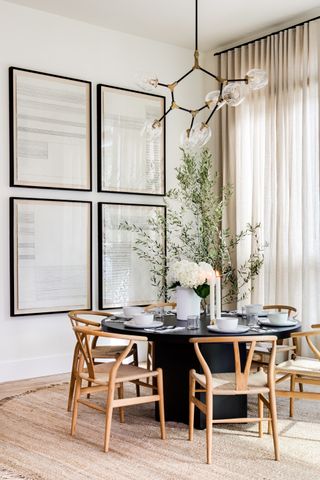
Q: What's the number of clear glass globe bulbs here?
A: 7